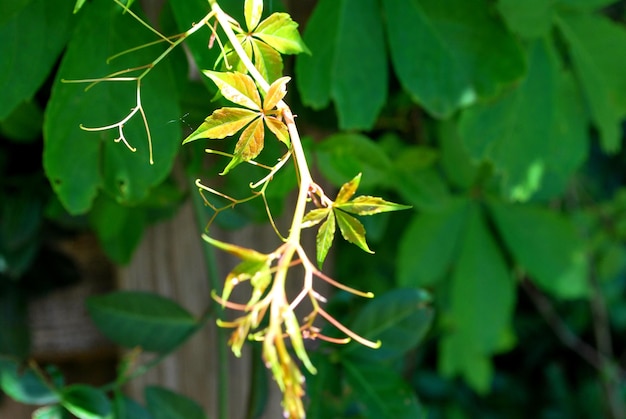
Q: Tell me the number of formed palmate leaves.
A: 3